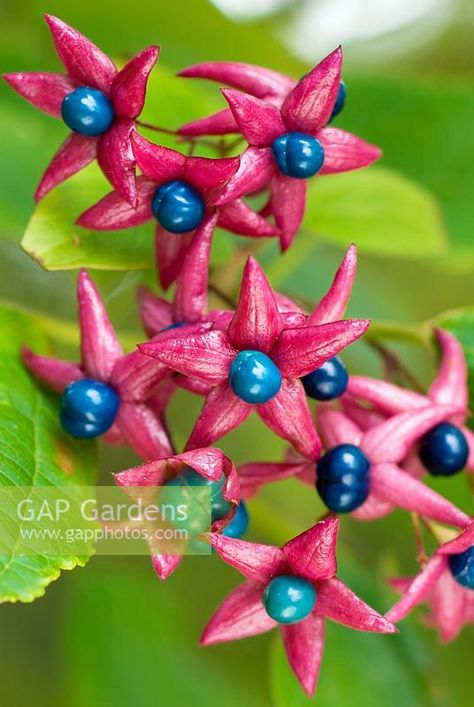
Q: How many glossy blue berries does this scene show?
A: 14